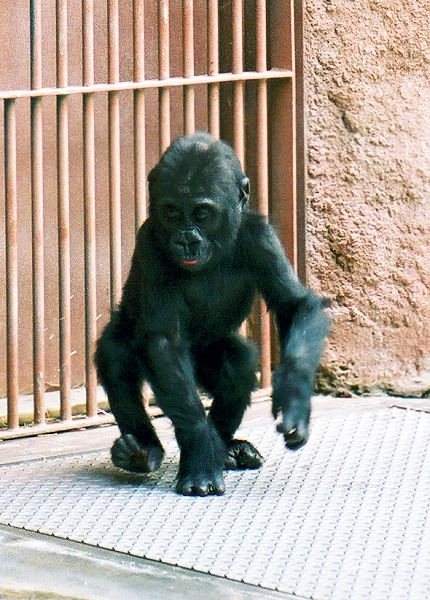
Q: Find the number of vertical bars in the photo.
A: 11